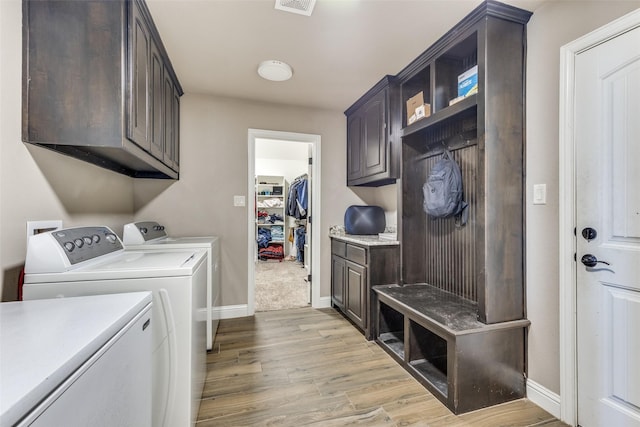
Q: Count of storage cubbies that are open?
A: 4